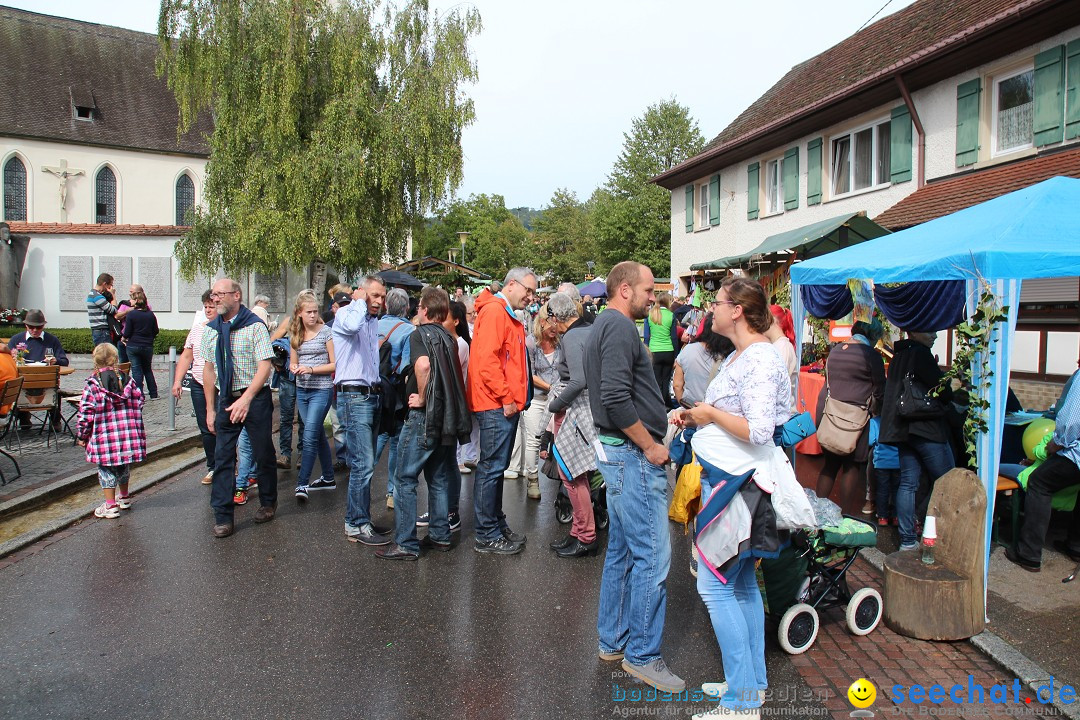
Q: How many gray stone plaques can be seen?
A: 6